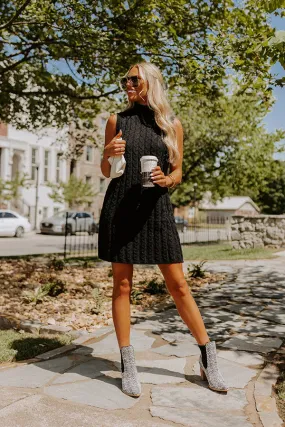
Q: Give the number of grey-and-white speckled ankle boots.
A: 2